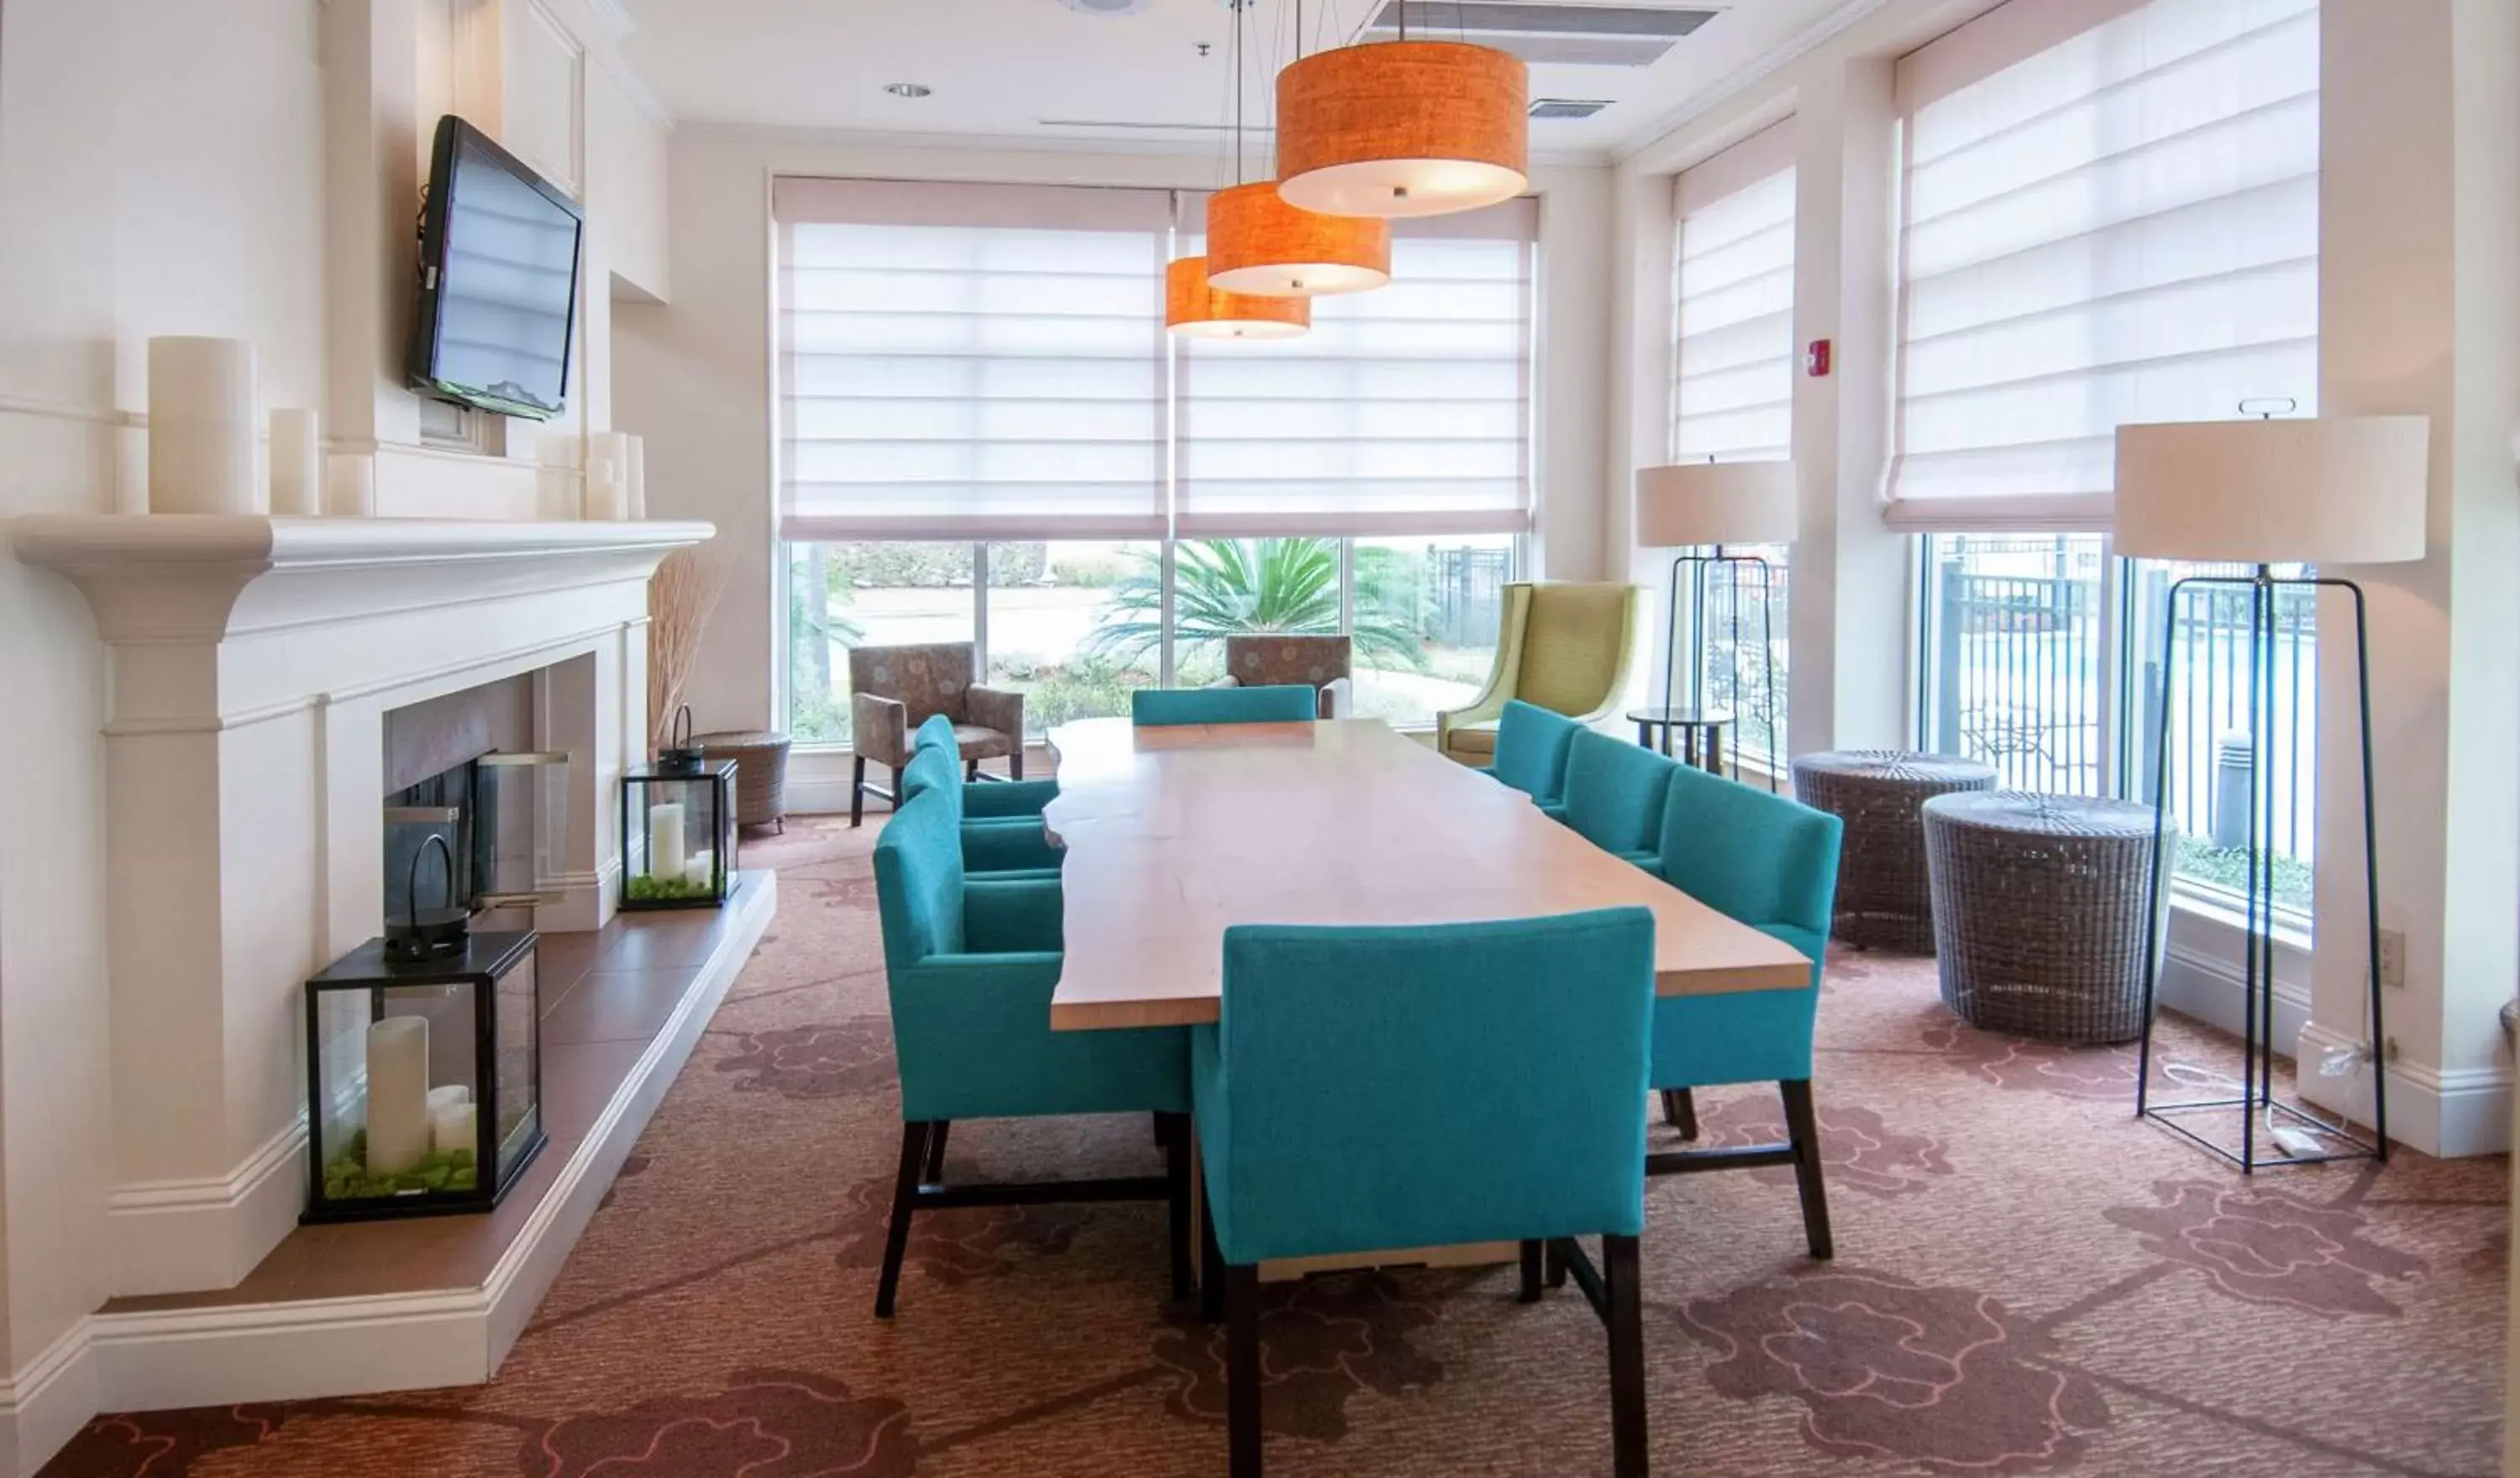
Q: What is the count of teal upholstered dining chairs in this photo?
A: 8